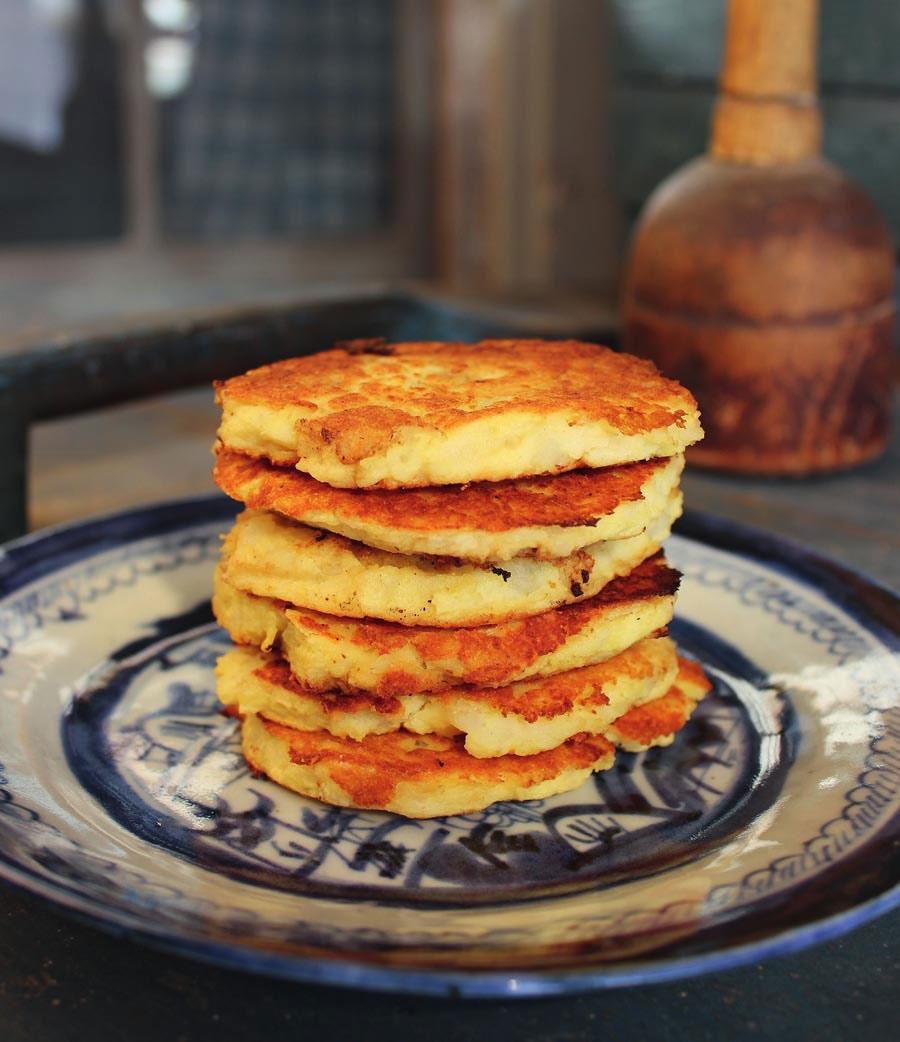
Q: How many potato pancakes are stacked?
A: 6